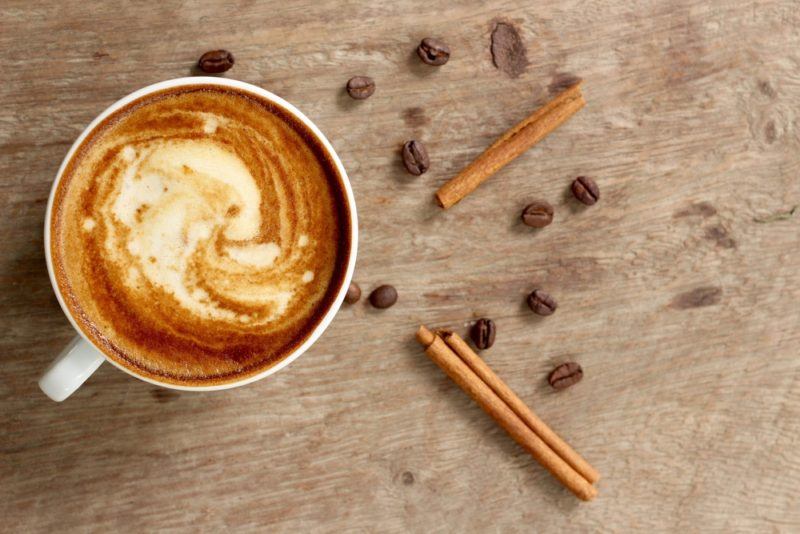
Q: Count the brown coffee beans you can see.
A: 11